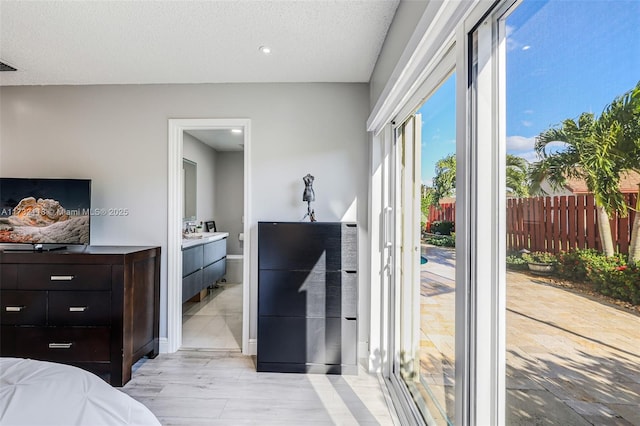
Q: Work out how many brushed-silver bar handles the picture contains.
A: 4